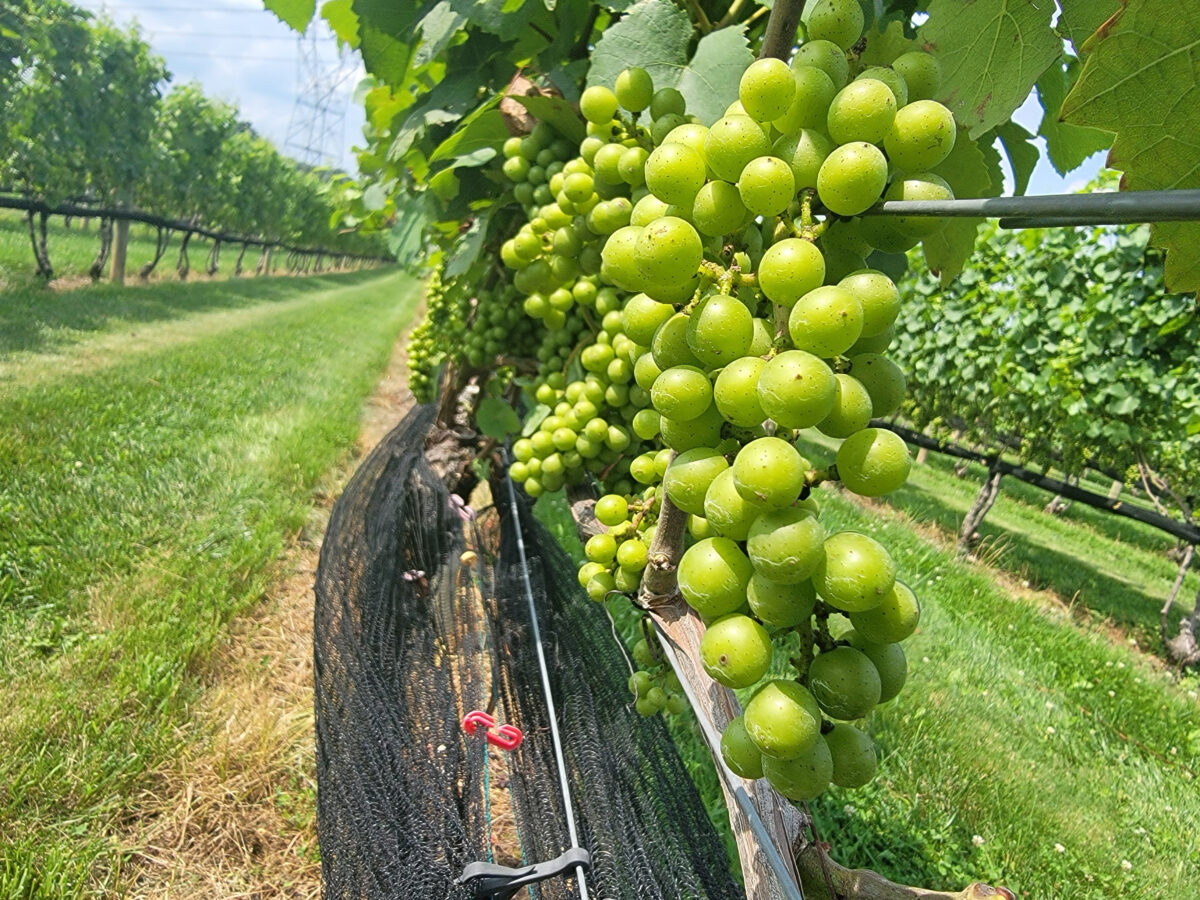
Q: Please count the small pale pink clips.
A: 2